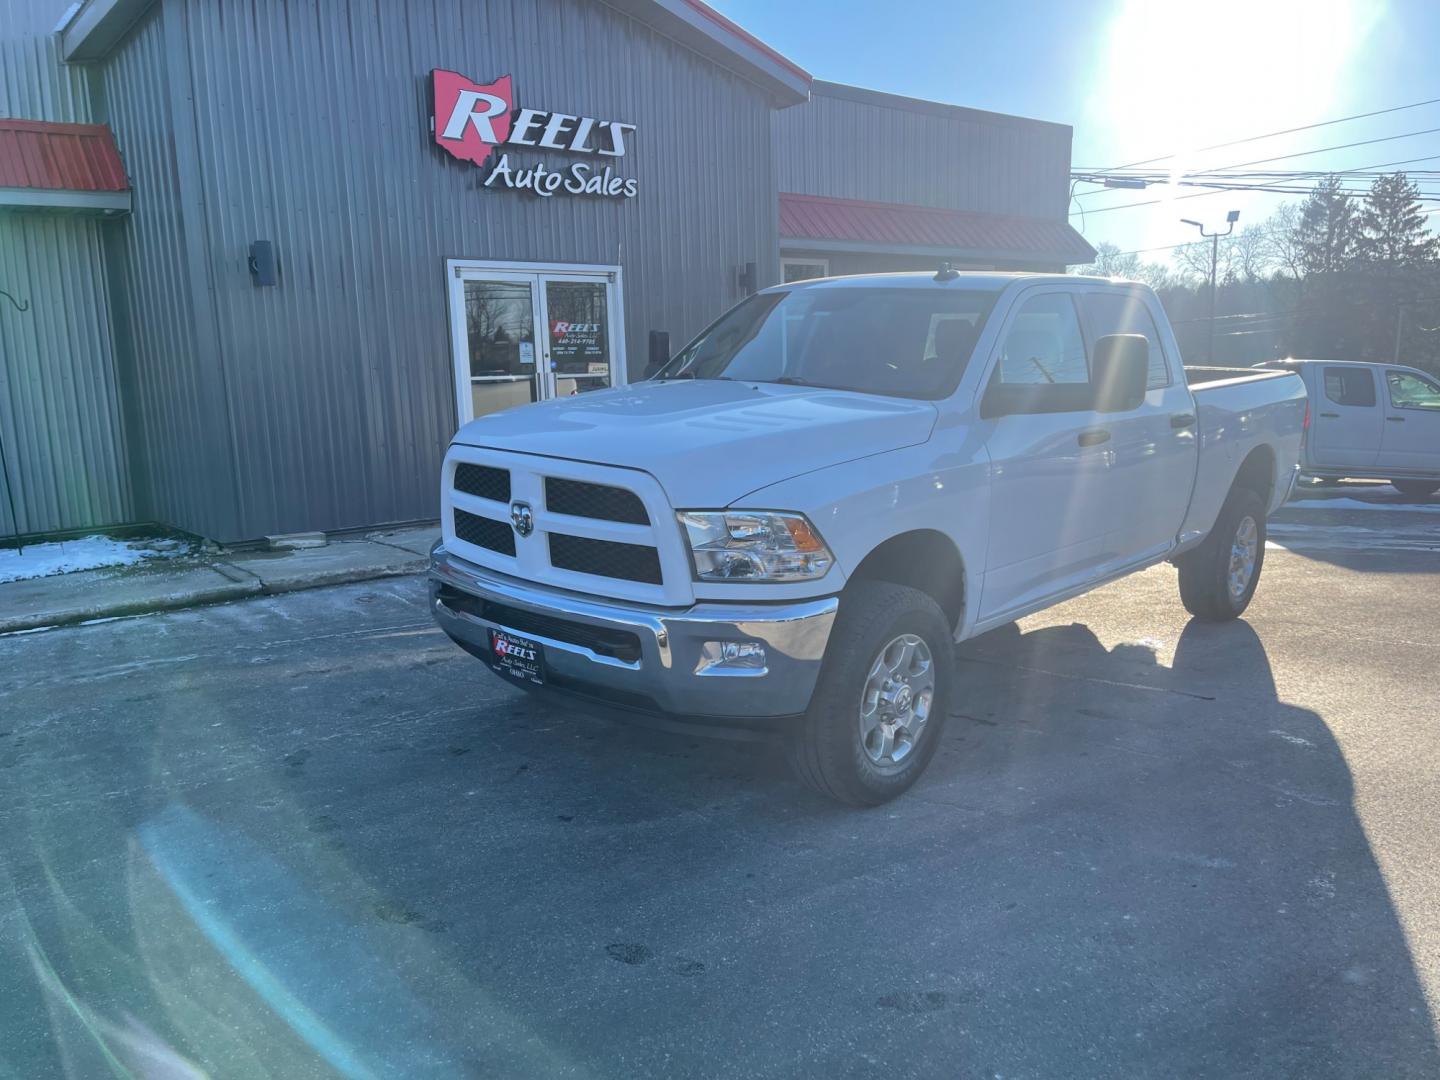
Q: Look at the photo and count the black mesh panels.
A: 4